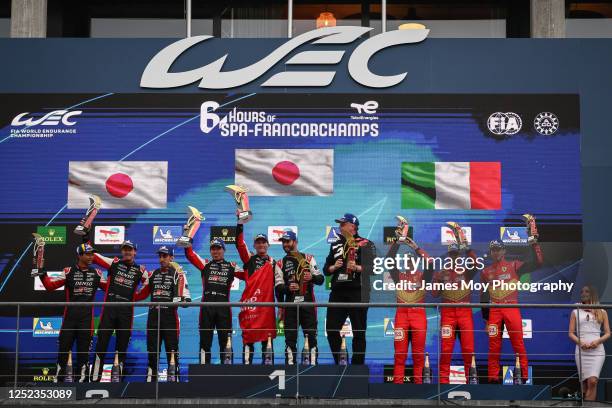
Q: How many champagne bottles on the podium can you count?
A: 10